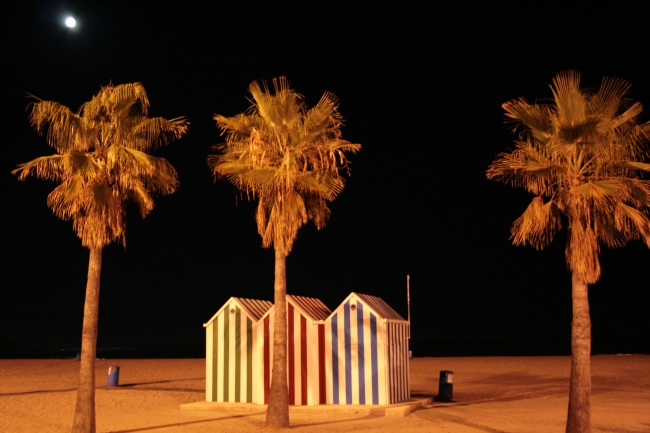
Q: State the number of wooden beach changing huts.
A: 3